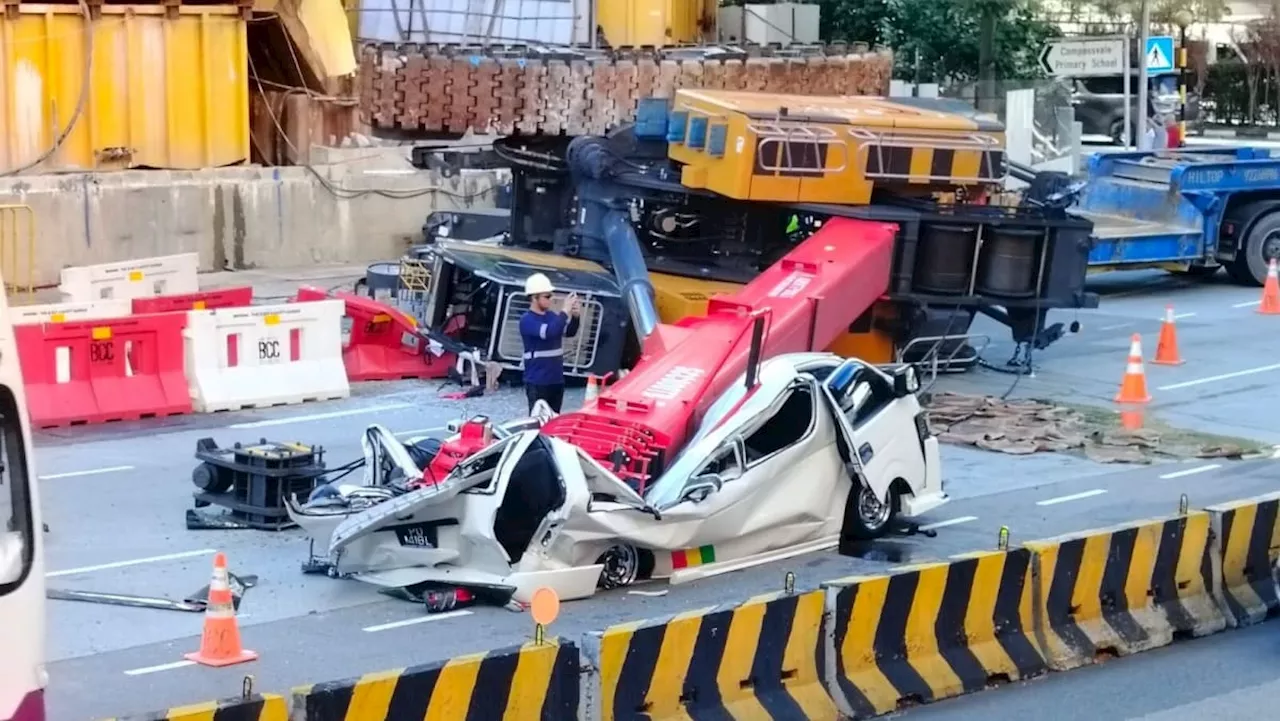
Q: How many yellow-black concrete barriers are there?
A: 6